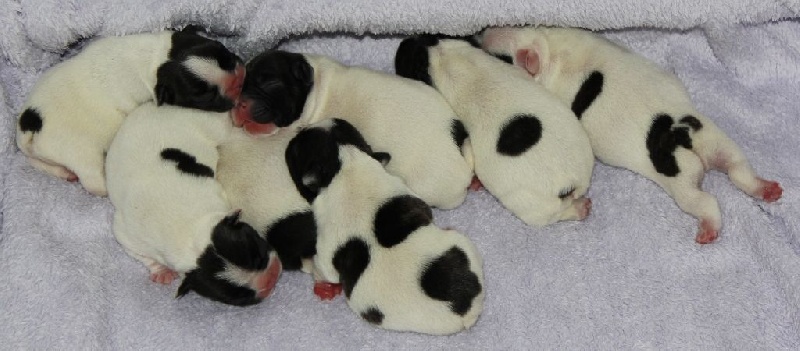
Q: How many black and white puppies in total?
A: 7